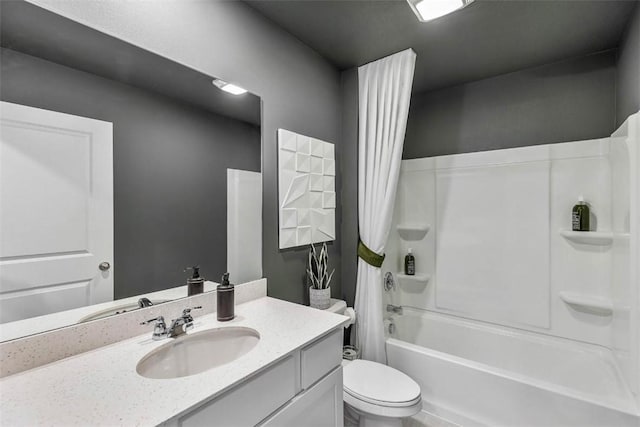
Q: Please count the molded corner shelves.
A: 4